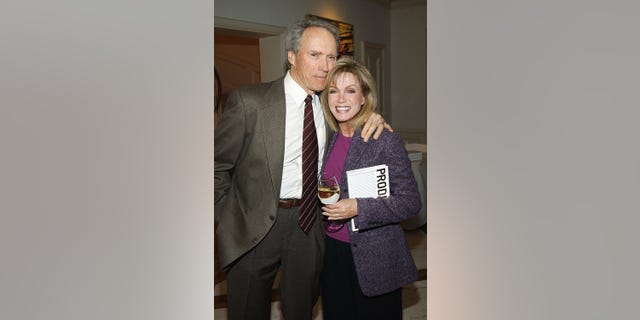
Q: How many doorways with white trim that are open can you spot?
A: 1